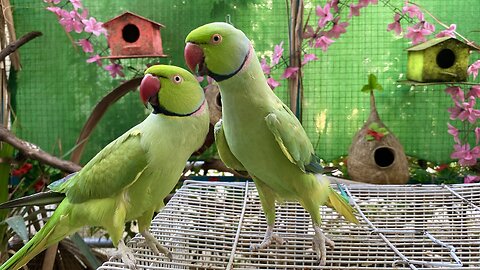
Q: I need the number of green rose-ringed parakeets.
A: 2